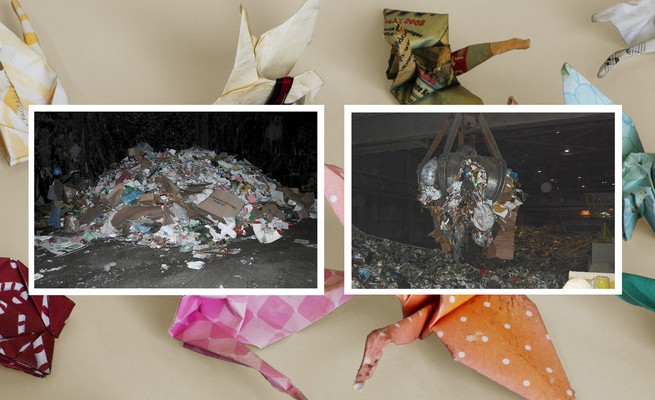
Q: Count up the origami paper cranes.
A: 9